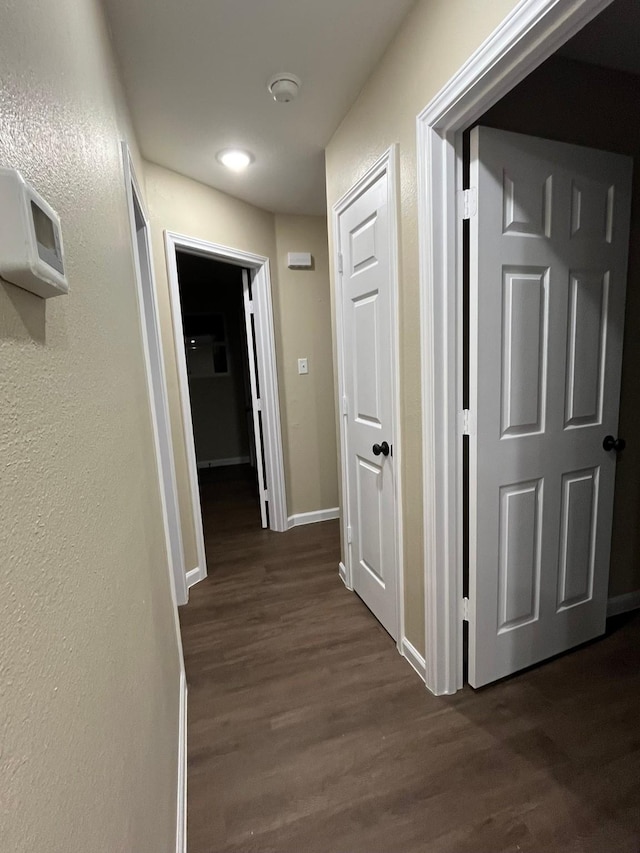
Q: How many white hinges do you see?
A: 9